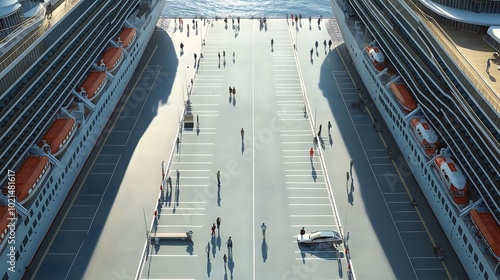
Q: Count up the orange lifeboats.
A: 11